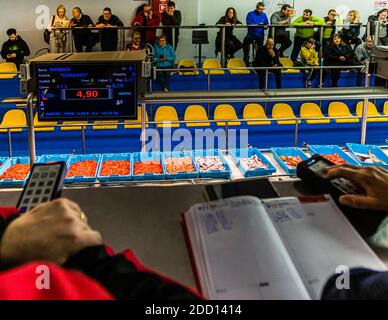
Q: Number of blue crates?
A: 12